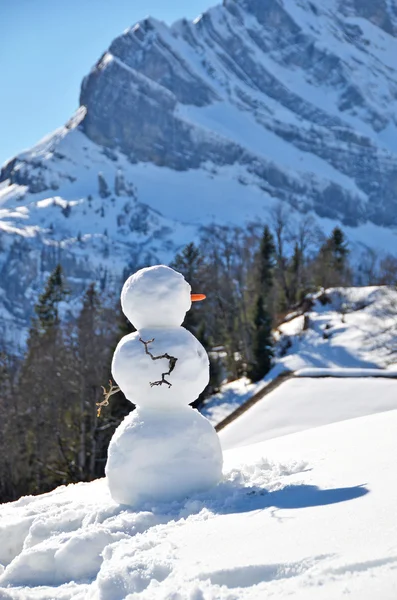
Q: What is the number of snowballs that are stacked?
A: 3